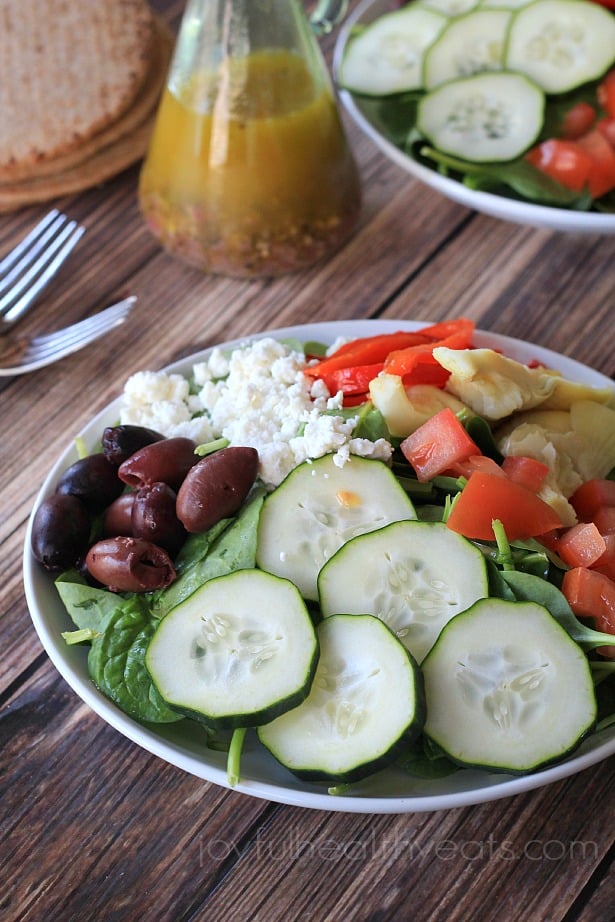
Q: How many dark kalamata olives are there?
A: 8